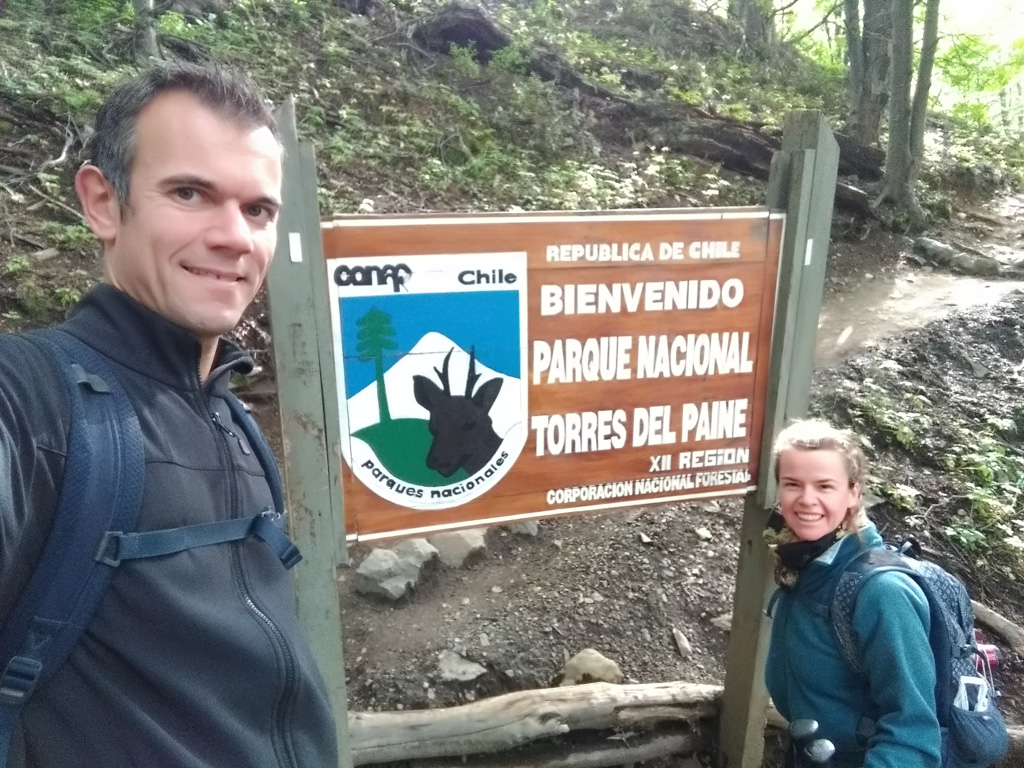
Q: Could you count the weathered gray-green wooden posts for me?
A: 2